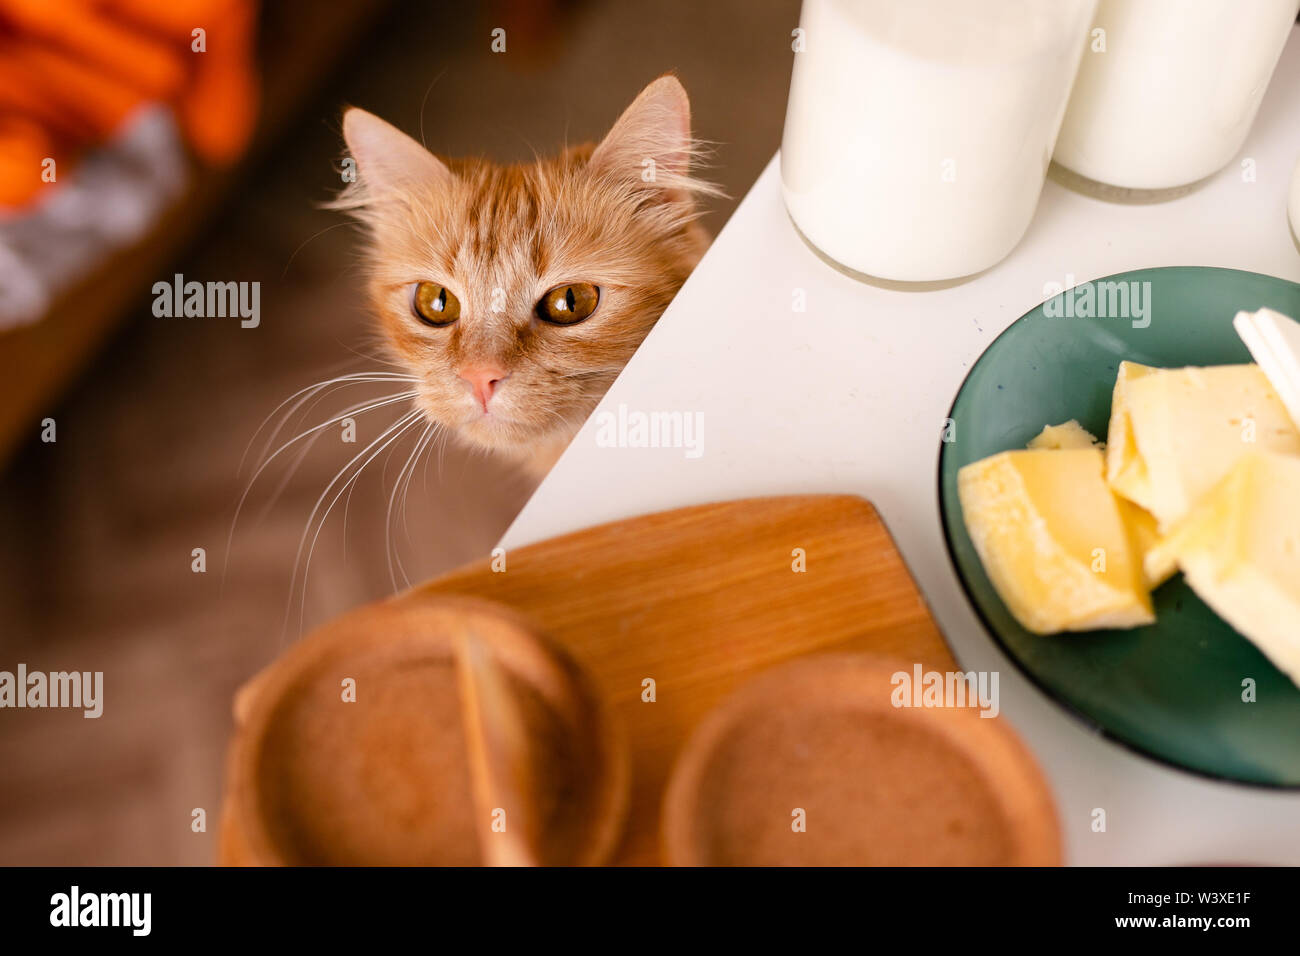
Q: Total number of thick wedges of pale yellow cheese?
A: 3